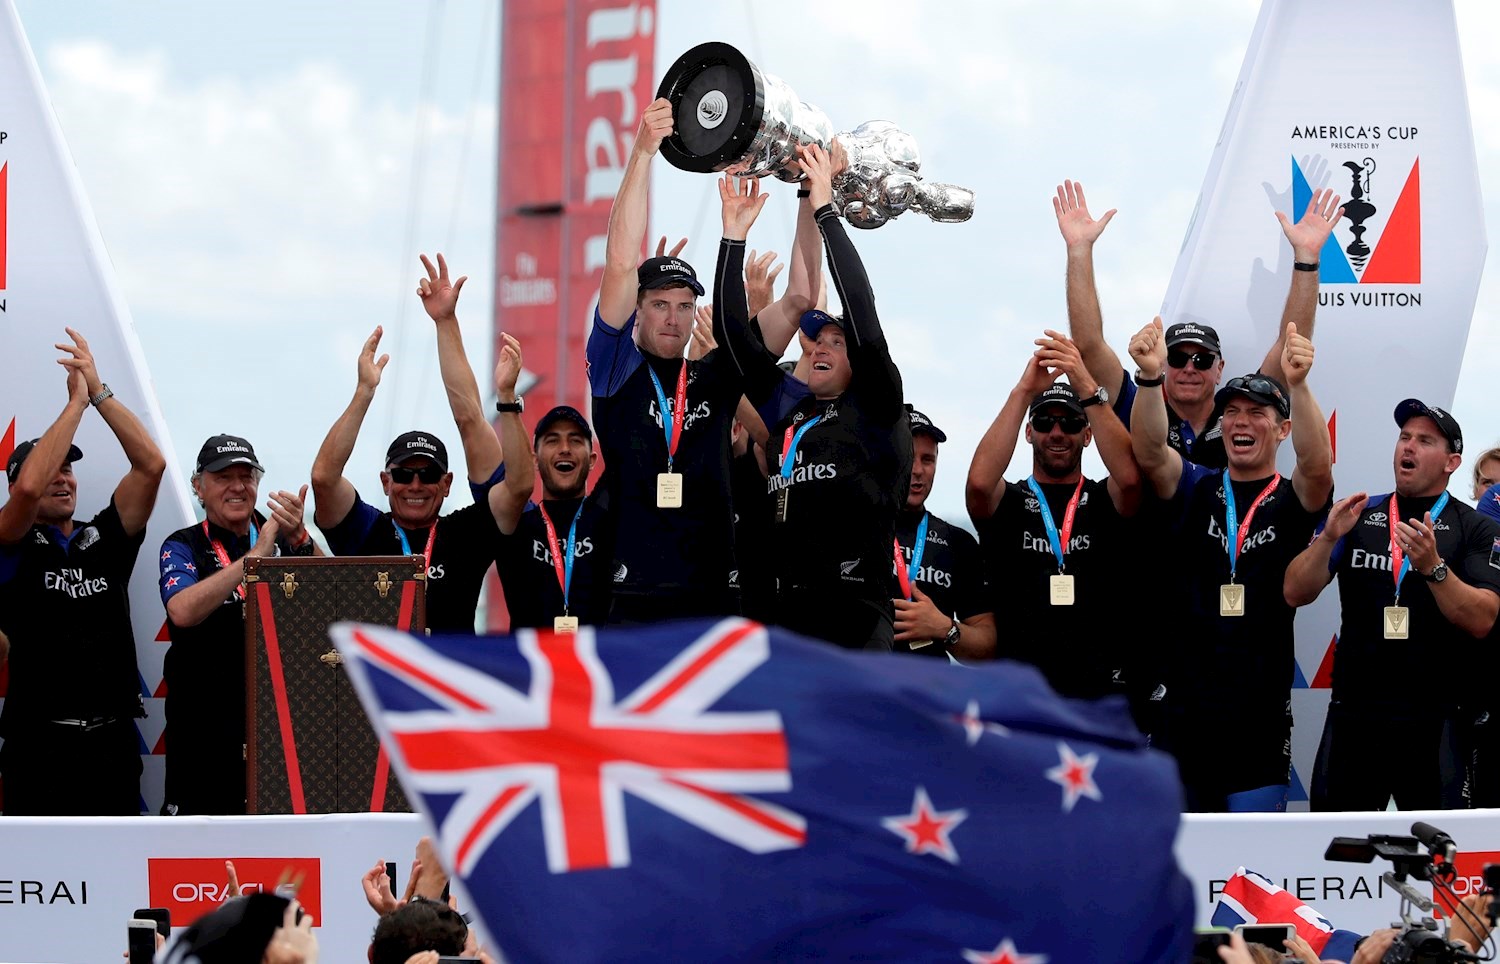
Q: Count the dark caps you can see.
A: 11